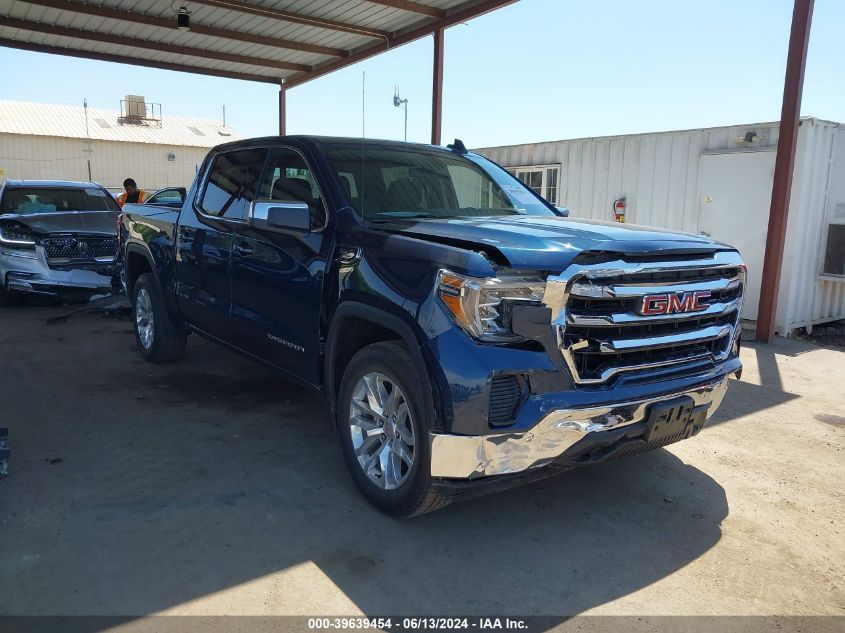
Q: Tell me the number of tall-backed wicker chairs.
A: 0